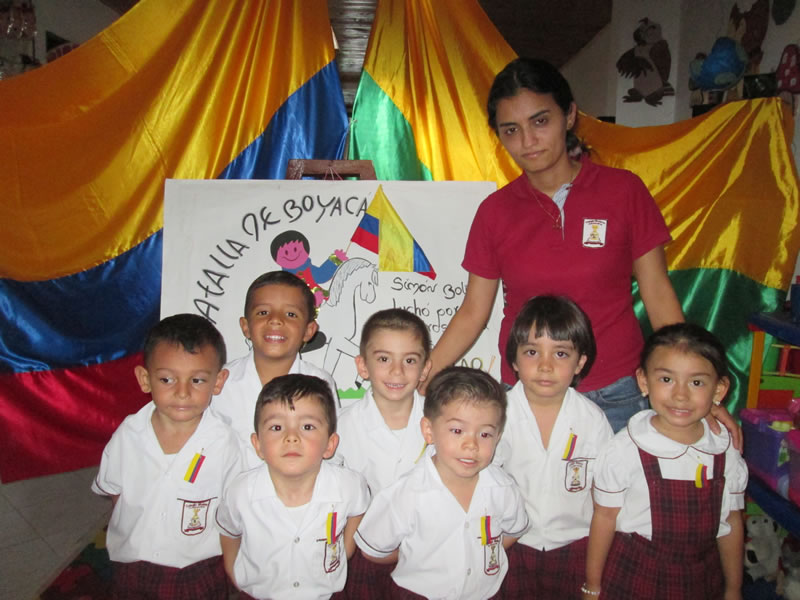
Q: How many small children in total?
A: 7